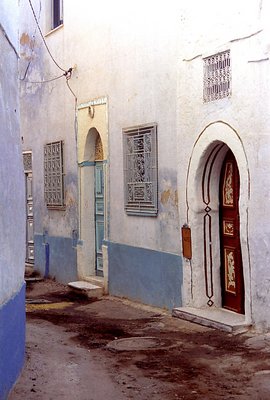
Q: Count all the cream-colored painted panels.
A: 3